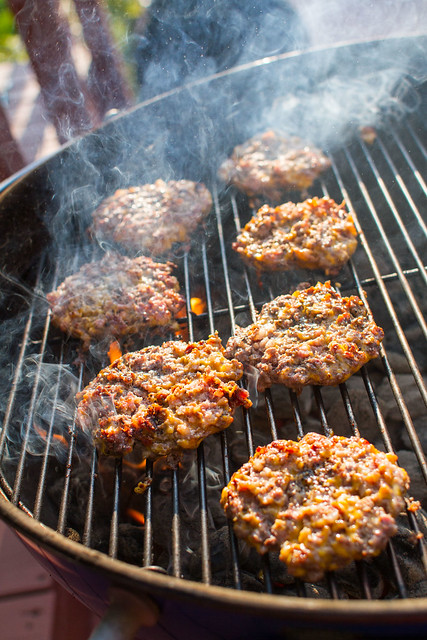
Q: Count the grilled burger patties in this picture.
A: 7